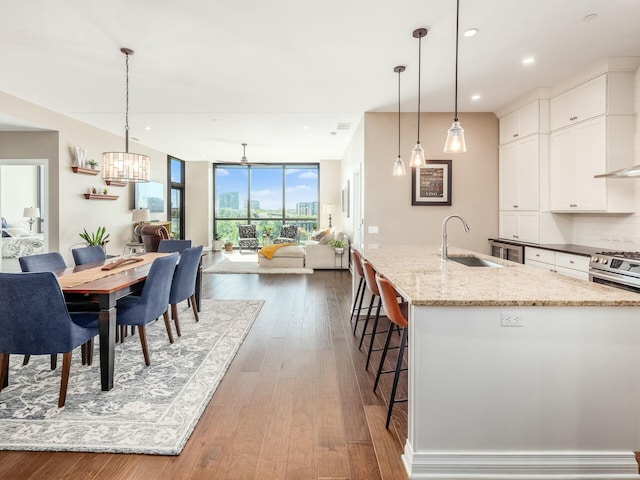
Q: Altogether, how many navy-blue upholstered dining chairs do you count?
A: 6